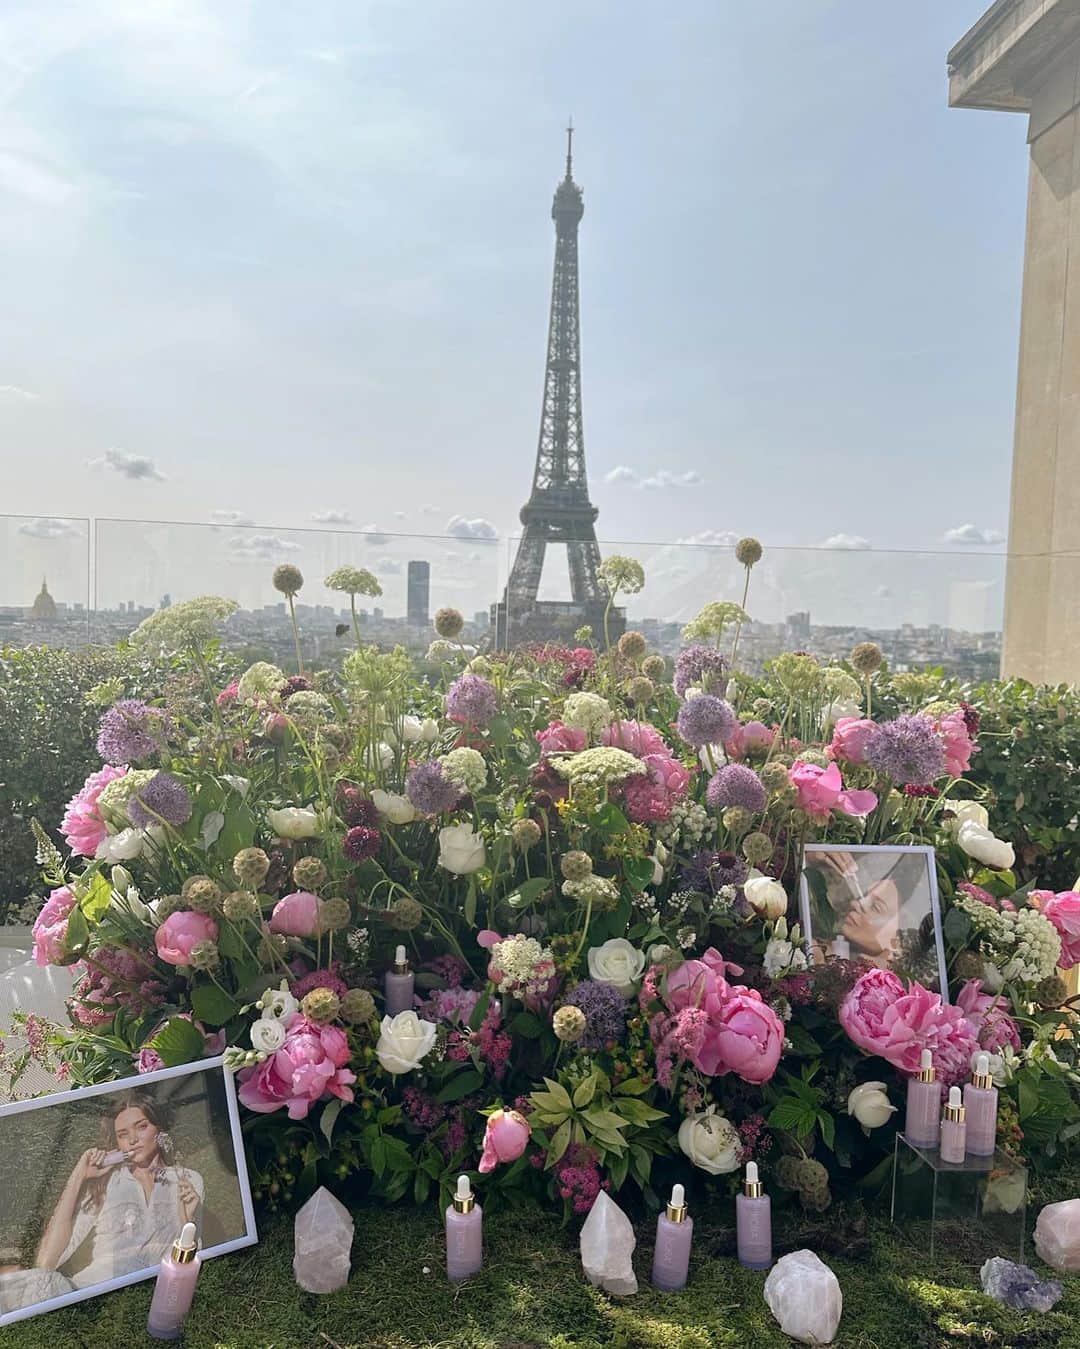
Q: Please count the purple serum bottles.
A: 8